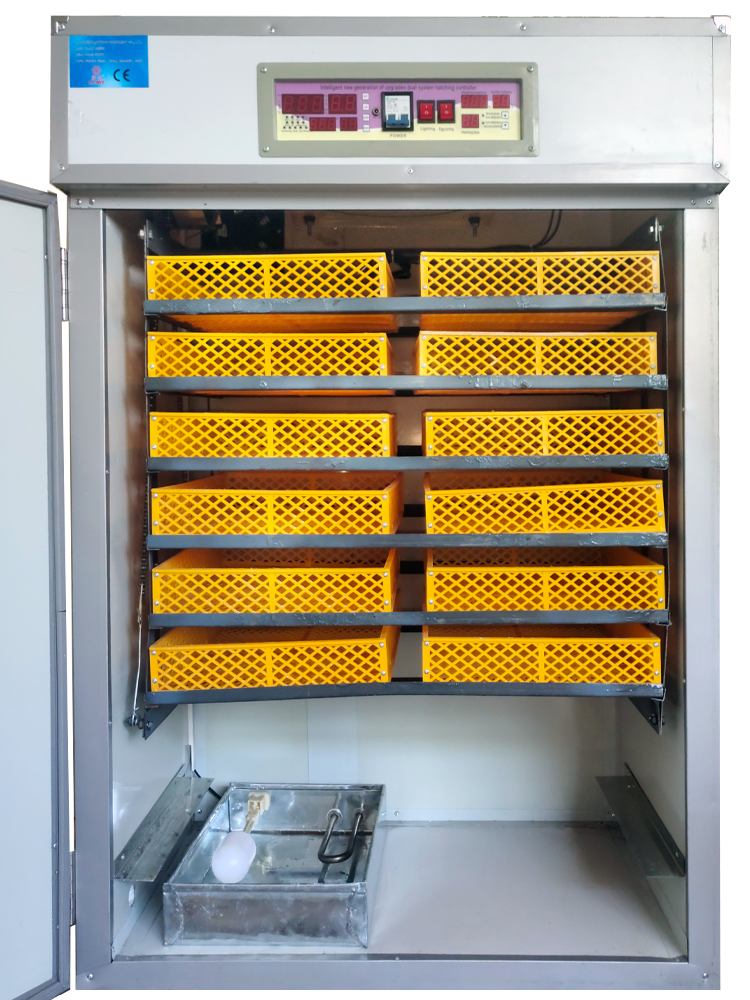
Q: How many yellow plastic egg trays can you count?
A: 12